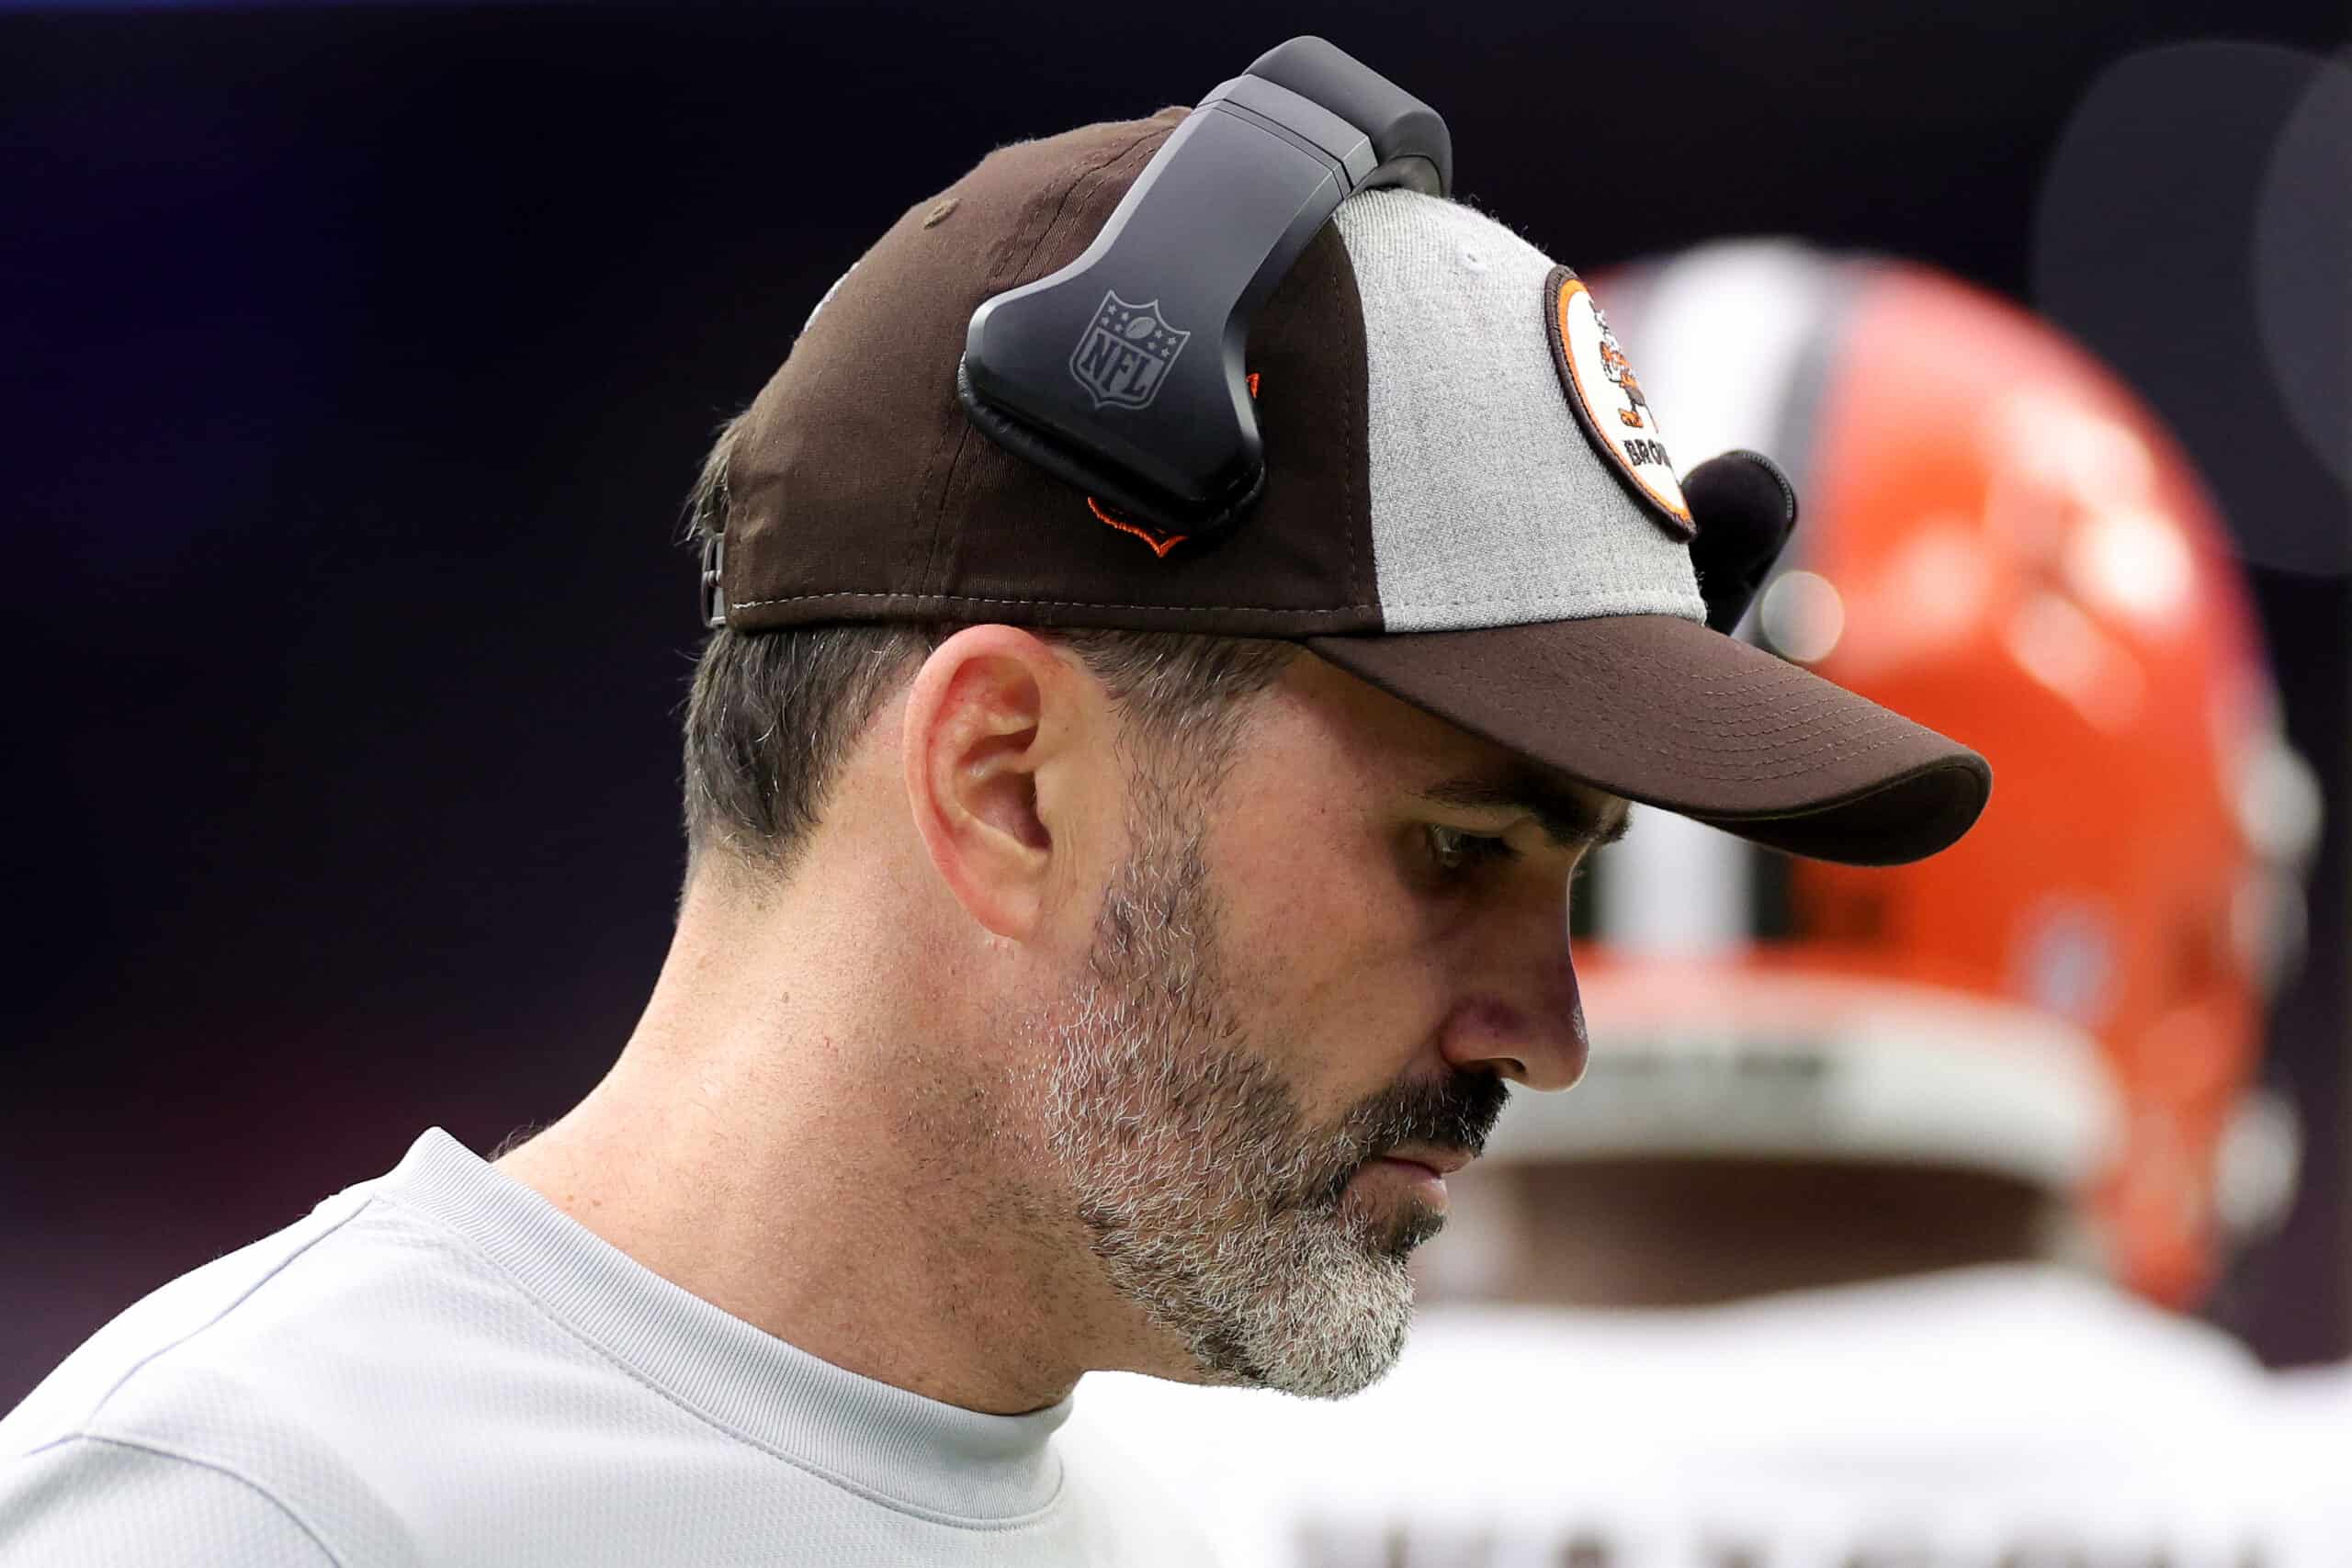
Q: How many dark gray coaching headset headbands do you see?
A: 1